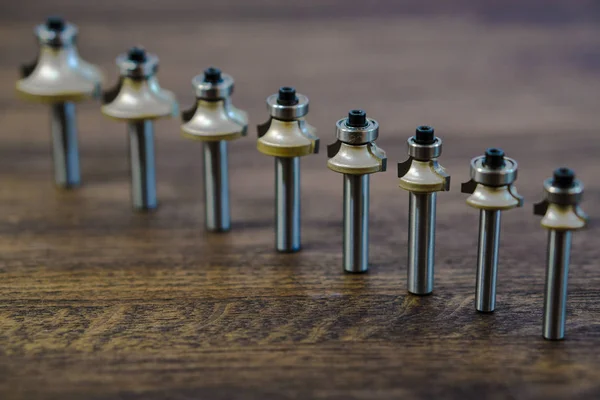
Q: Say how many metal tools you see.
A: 8